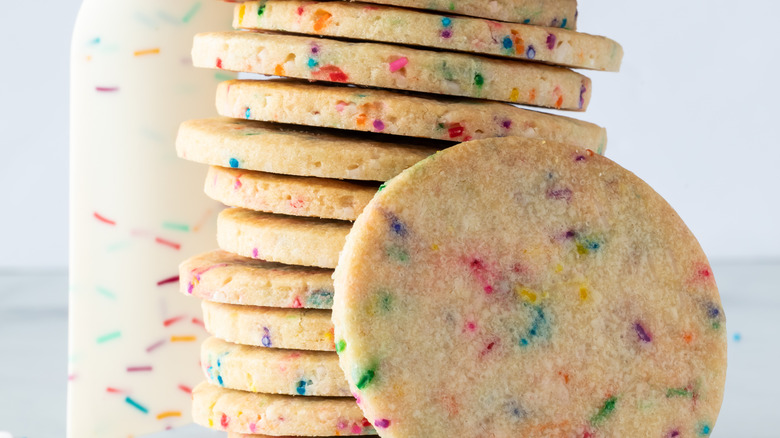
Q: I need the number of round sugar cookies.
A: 13